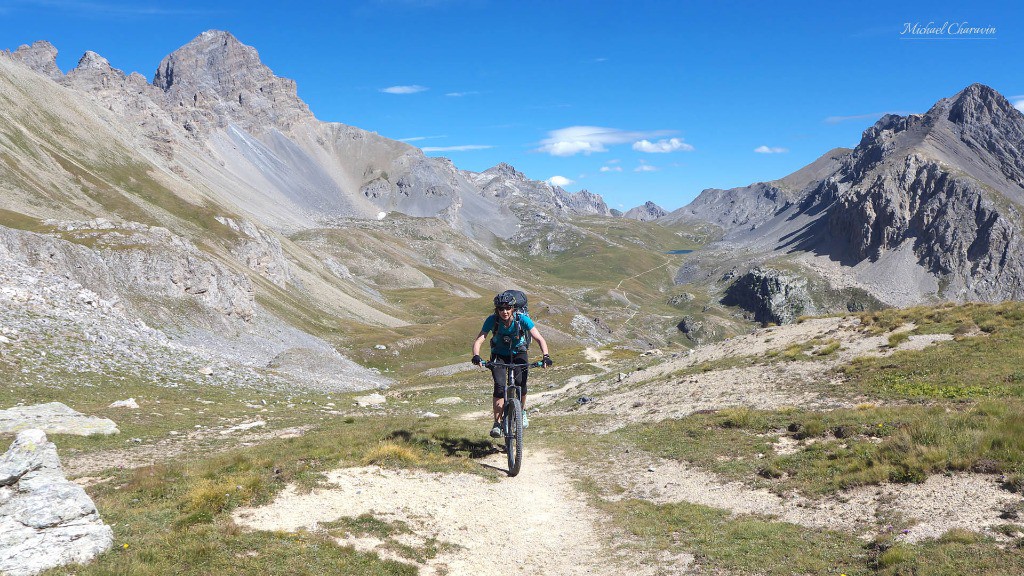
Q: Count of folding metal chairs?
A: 0